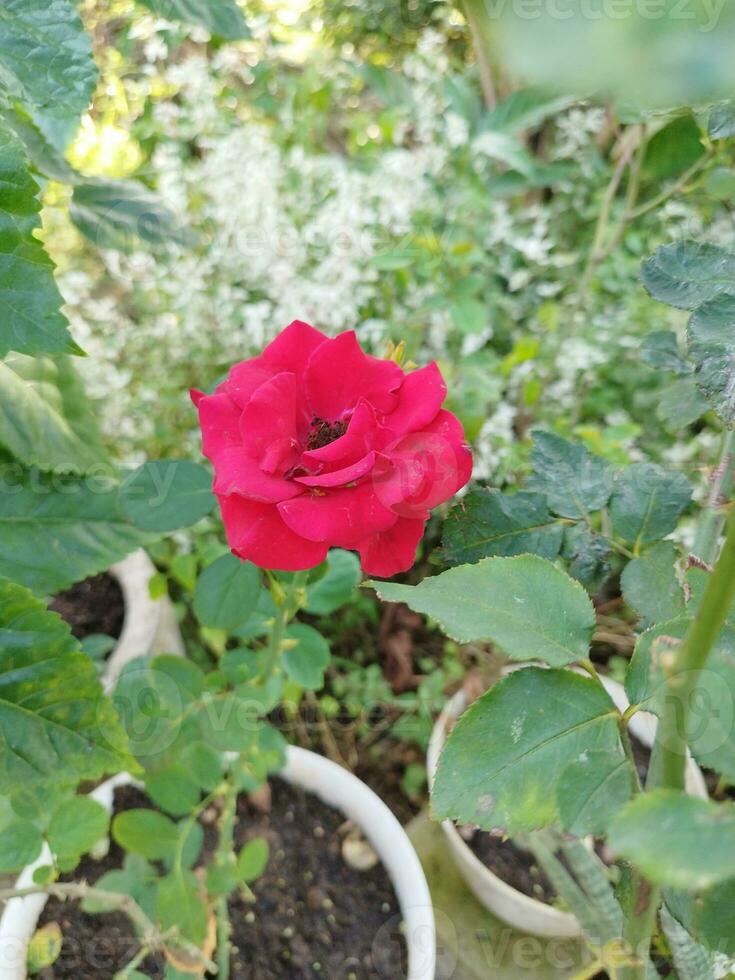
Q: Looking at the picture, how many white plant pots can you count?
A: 3